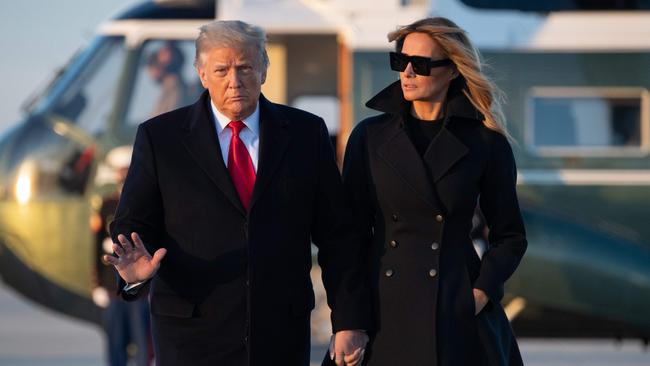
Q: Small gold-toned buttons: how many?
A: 6